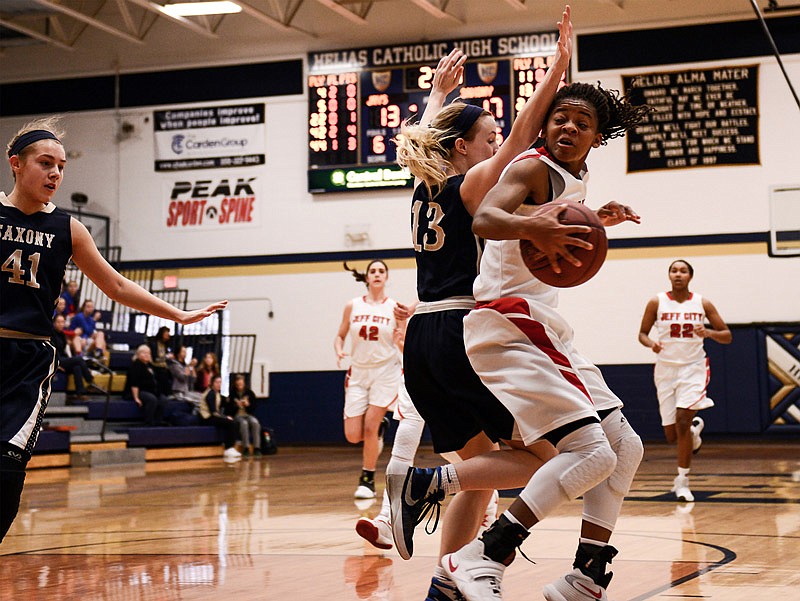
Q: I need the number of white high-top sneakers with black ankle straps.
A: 2